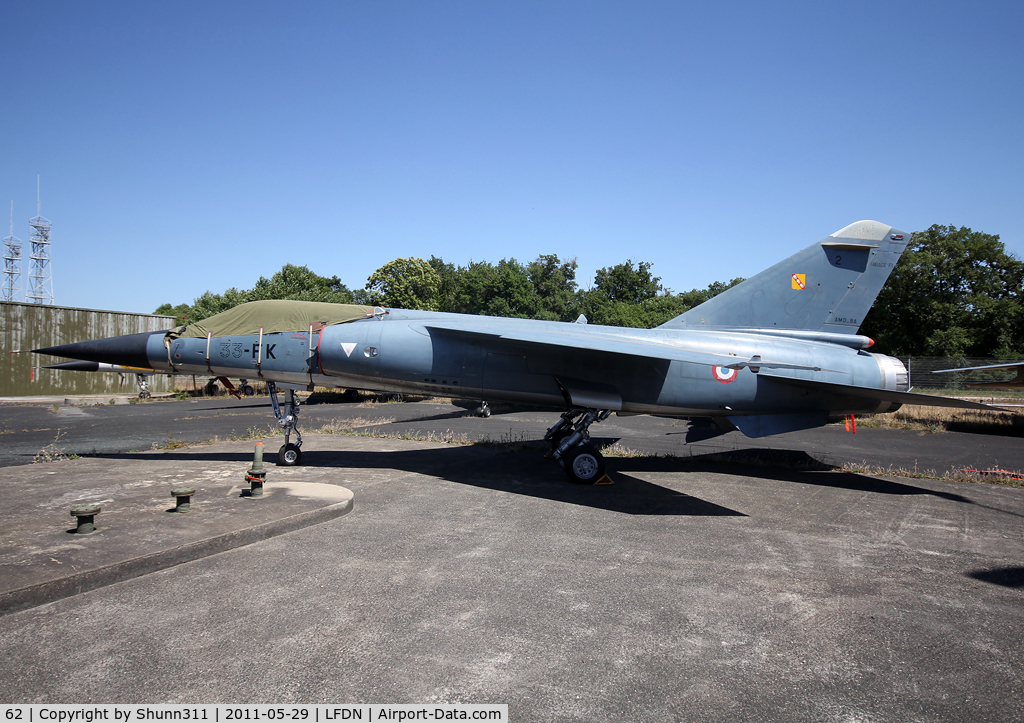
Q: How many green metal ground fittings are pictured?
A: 3